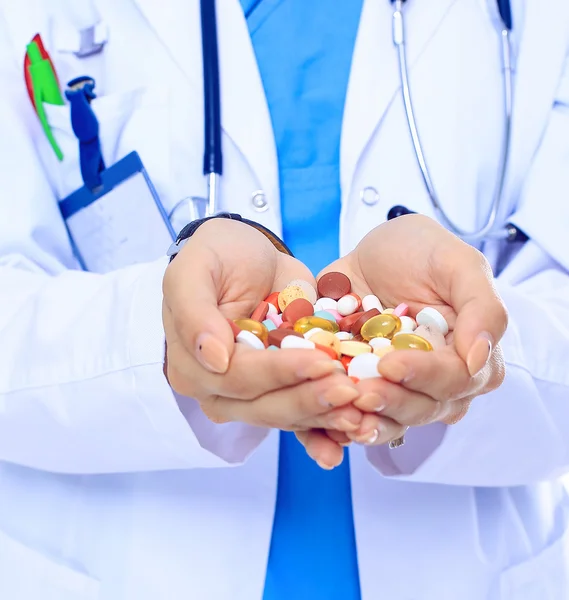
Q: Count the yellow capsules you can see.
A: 4